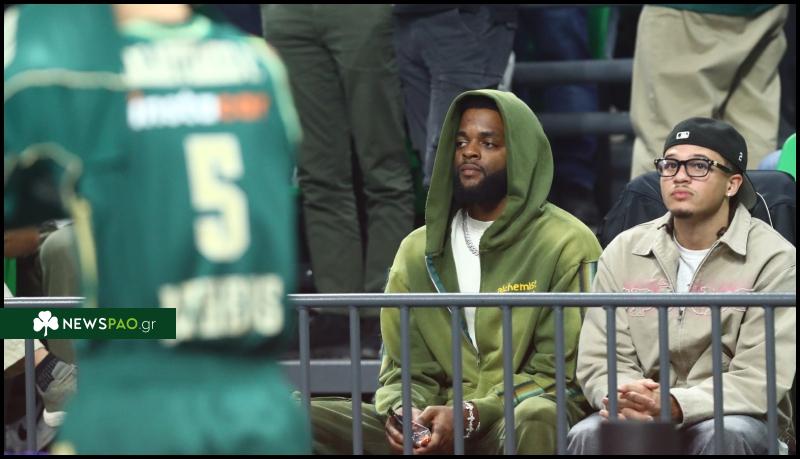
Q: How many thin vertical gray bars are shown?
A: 11